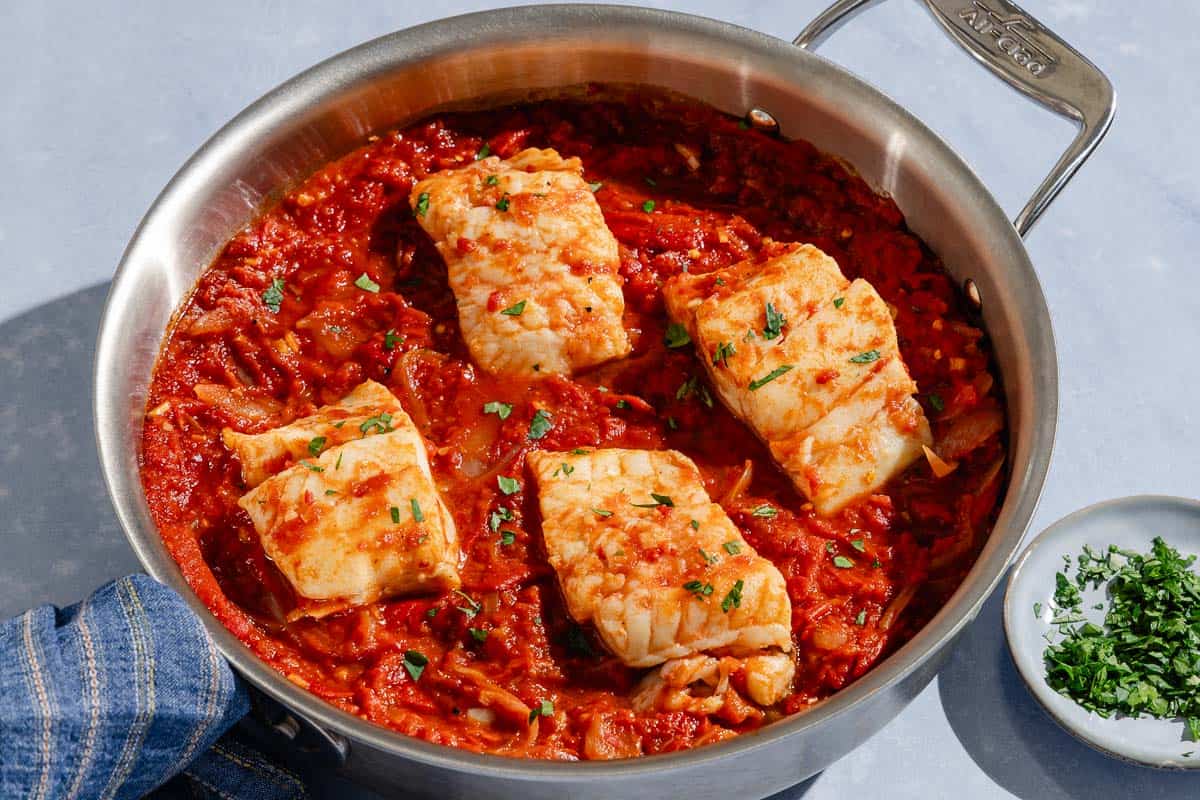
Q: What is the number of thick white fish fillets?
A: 4